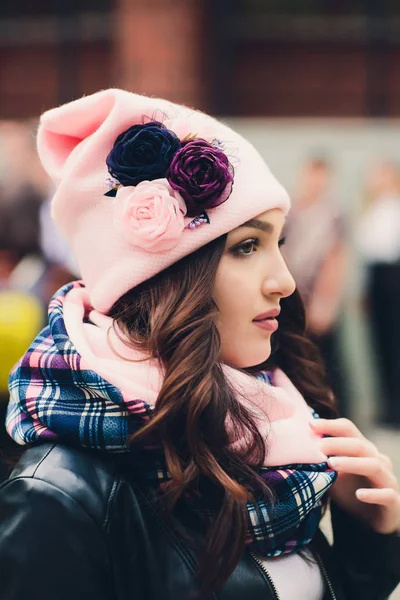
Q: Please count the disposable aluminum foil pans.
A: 0